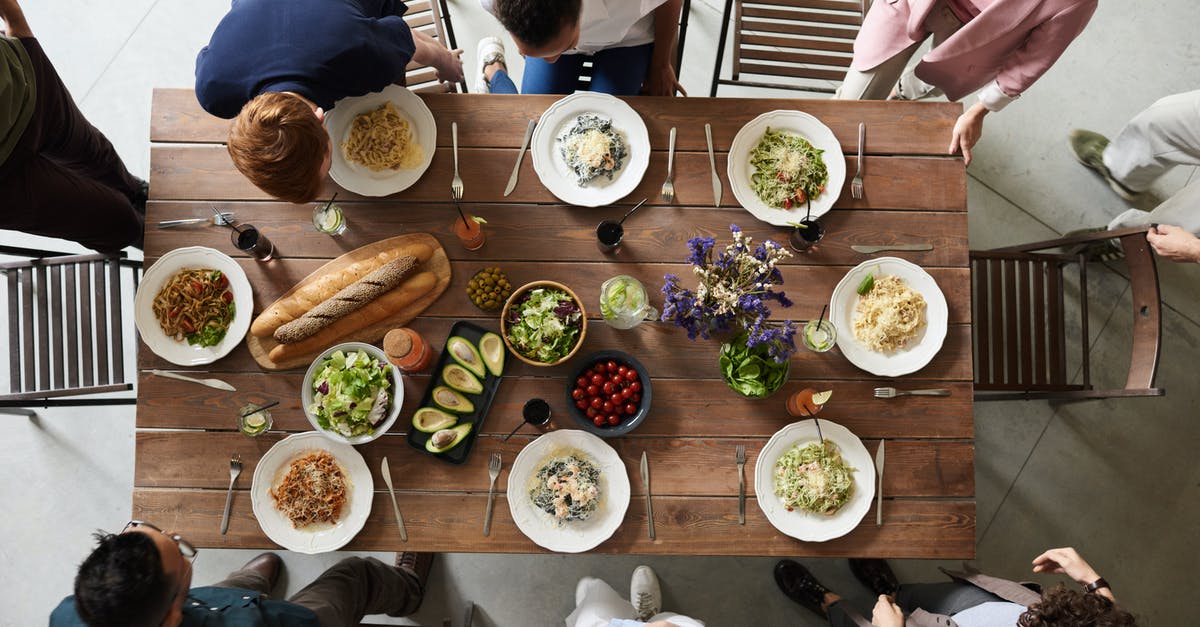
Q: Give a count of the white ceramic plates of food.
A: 8